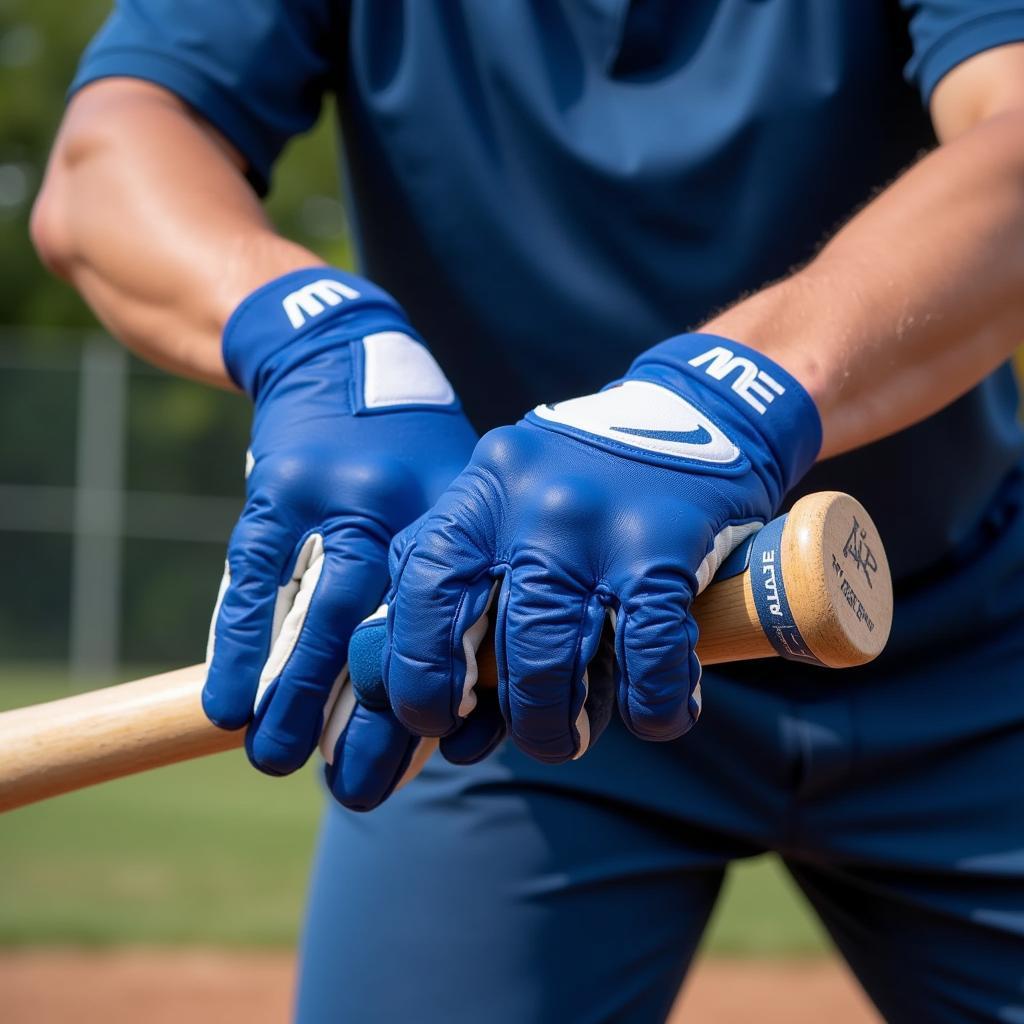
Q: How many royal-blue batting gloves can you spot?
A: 2